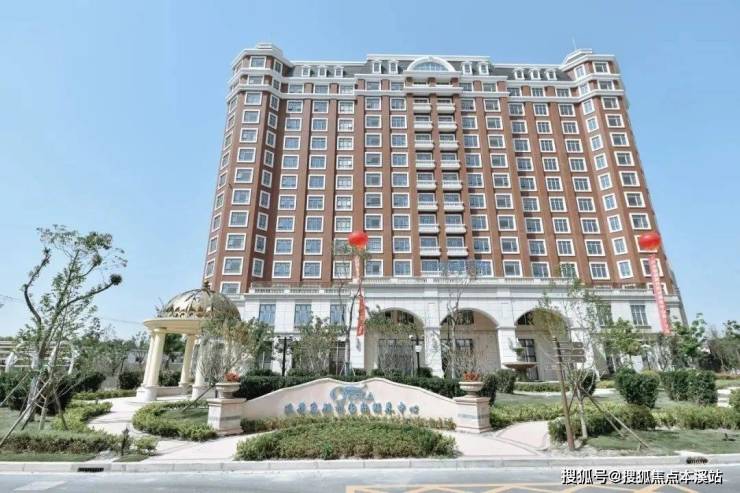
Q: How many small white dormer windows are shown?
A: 10